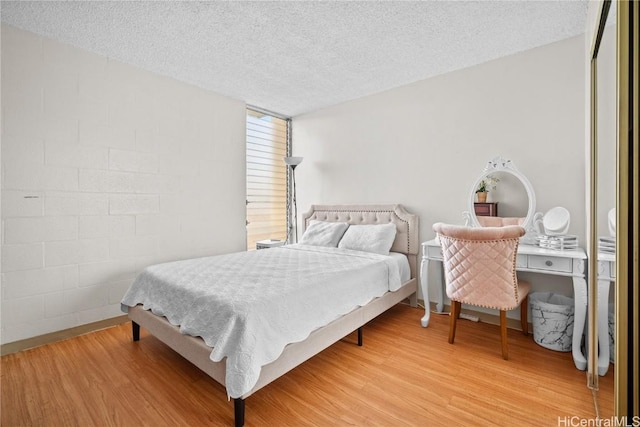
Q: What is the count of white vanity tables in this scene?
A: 1